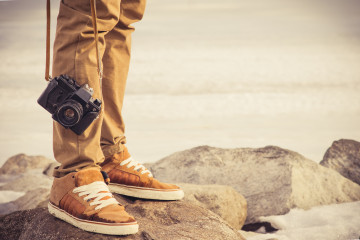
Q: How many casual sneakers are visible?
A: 2